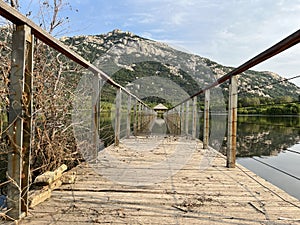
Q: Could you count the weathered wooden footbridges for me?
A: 1